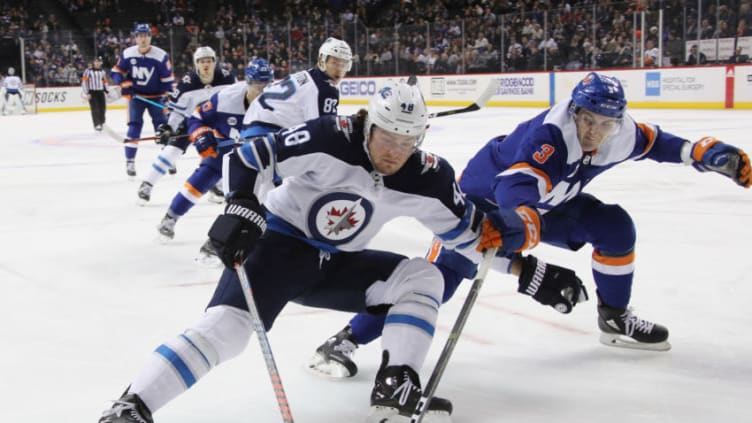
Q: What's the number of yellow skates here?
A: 0